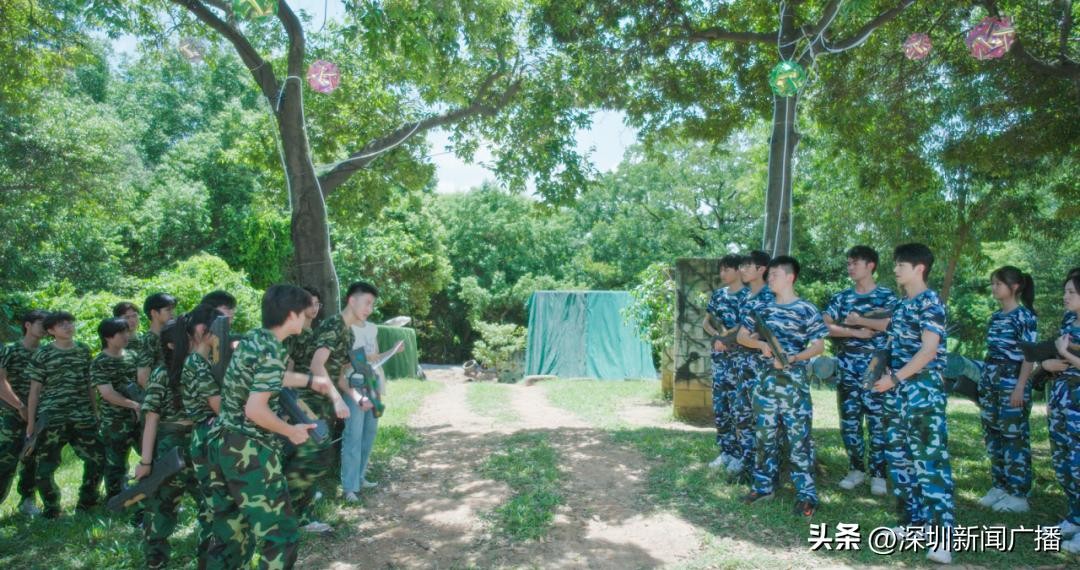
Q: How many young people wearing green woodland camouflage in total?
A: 11